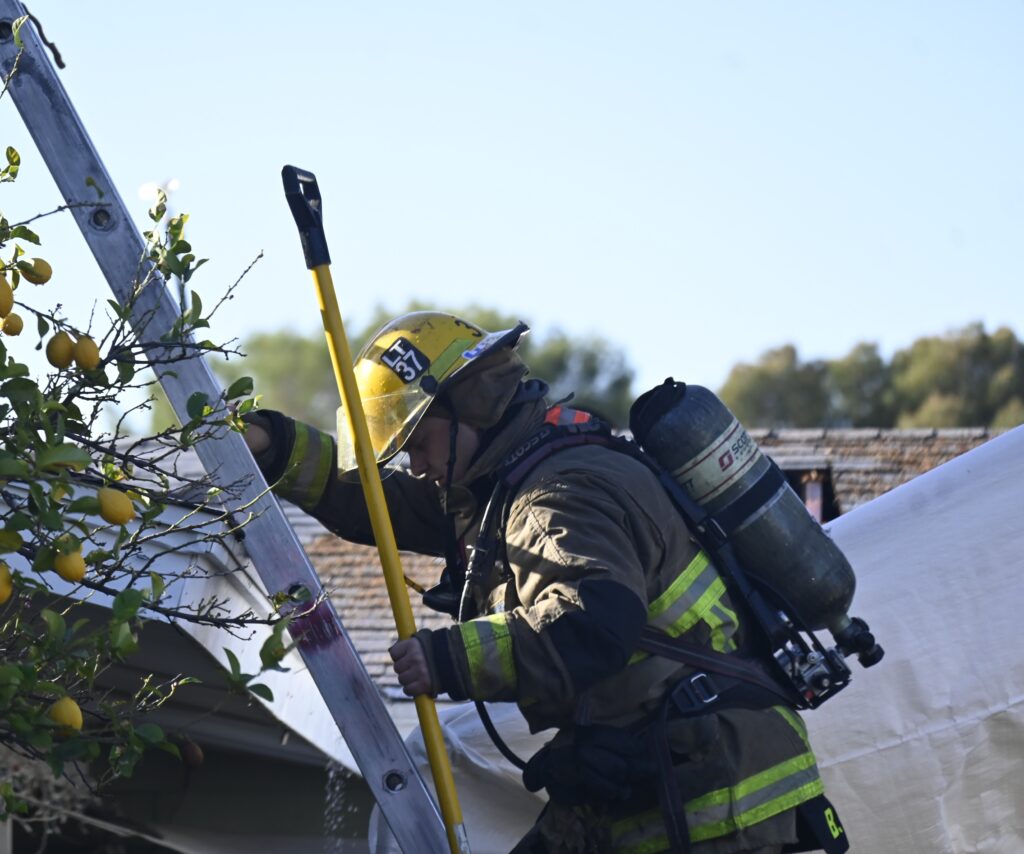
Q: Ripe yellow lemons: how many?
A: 9